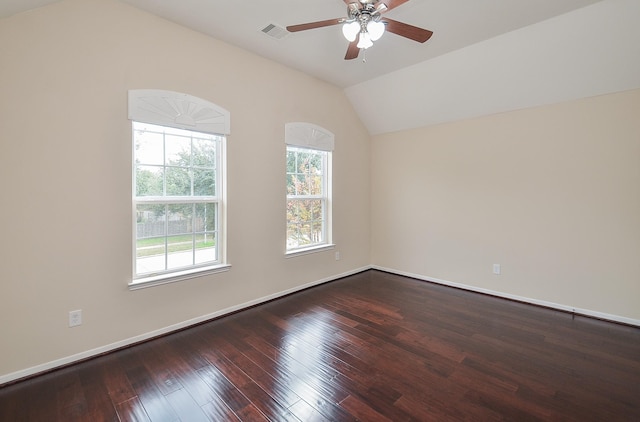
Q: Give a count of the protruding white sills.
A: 2